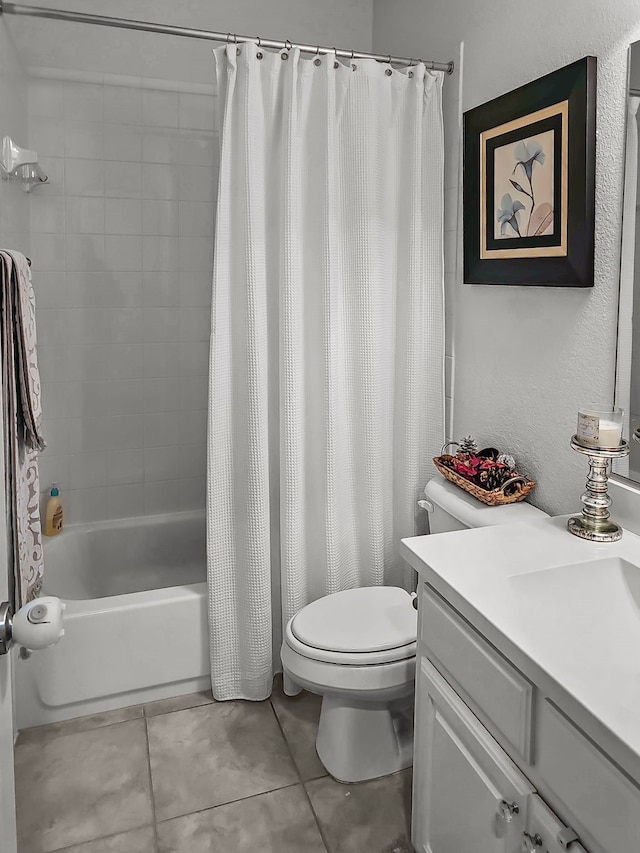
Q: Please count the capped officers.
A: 0